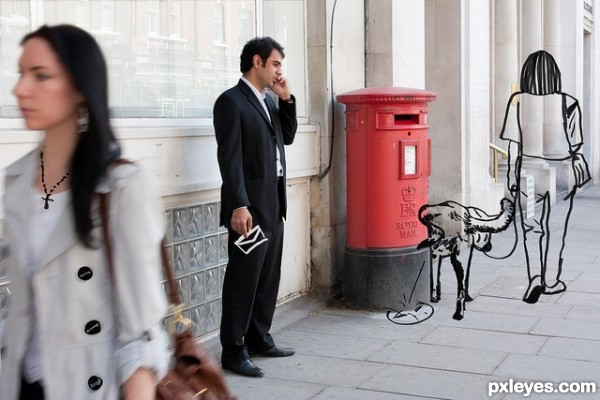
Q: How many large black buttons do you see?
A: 3